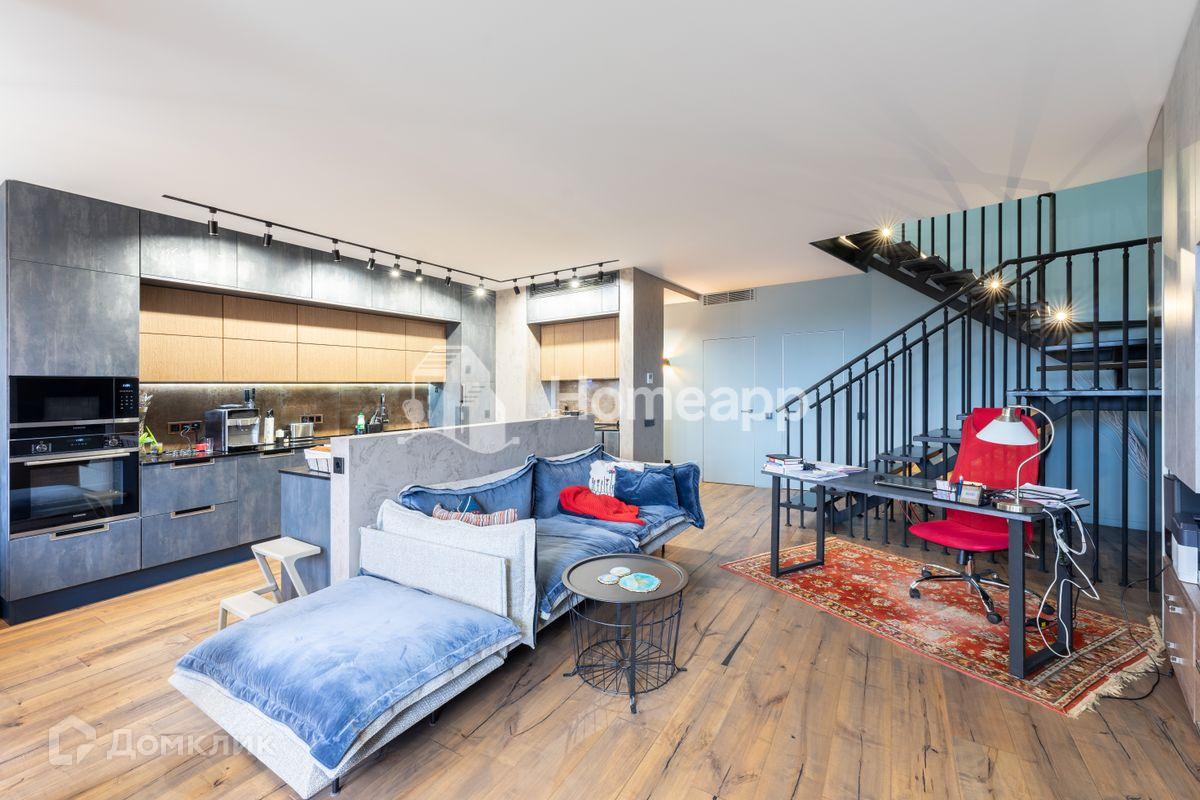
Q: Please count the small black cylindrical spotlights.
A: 13